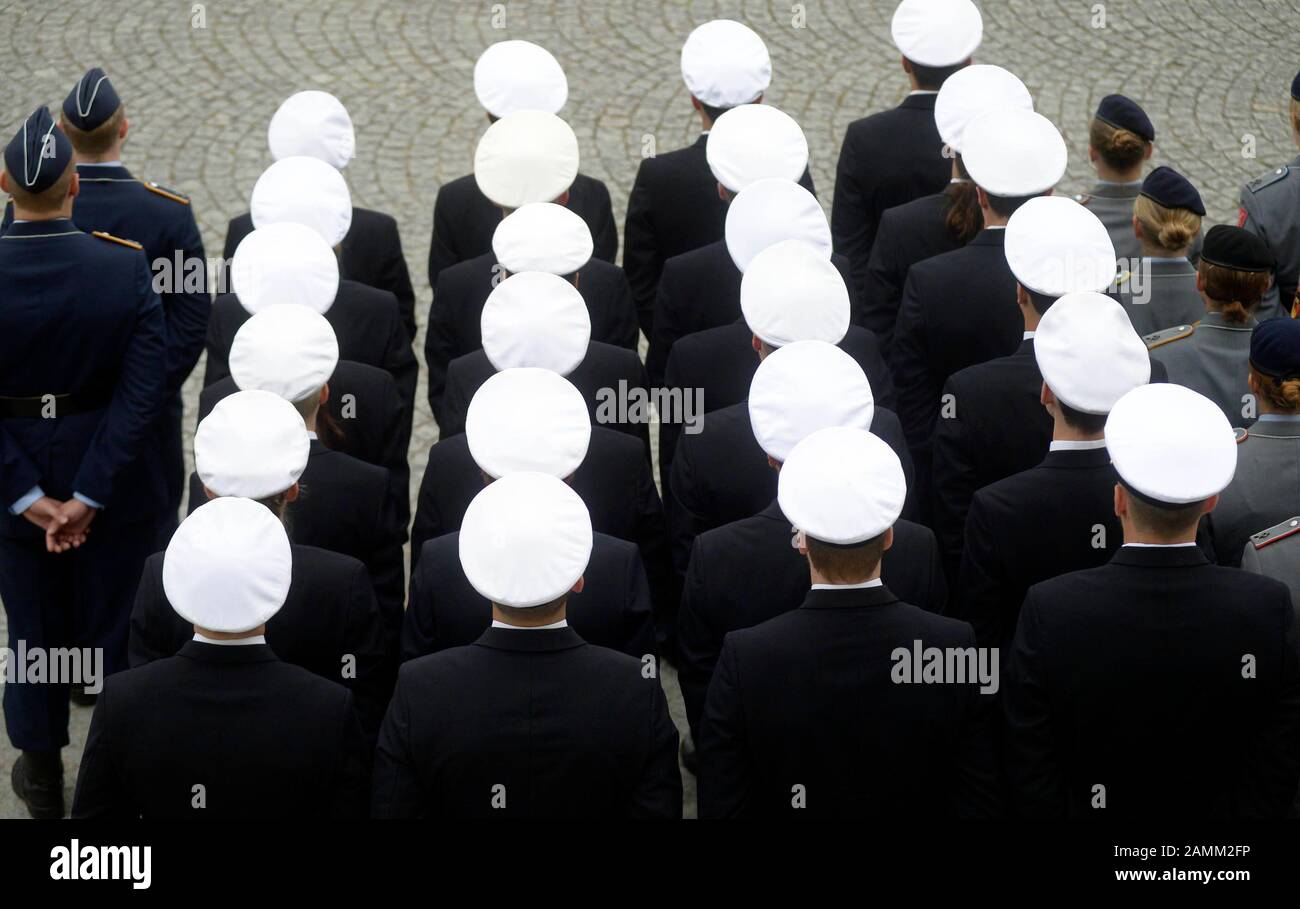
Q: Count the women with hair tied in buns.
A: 4